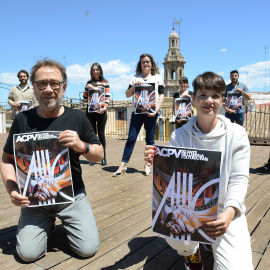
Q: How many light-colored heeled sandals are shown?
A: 2